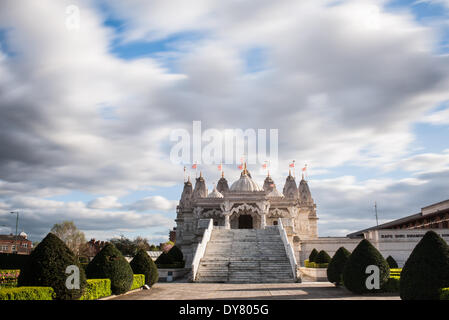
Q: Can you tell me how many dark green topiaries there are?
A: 11